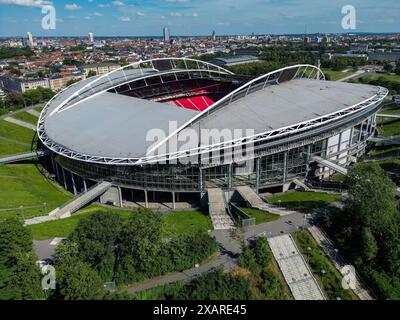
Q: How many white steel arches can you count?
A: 2